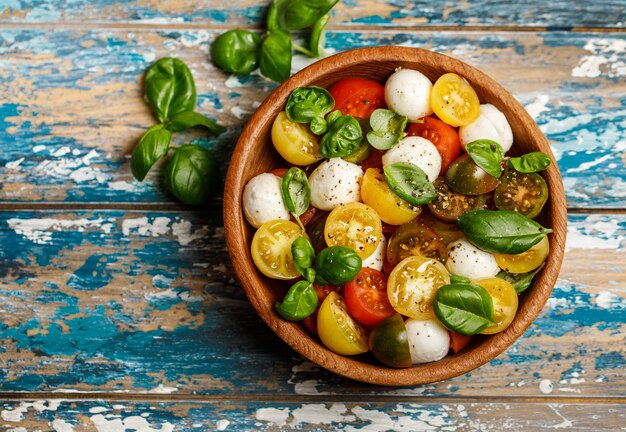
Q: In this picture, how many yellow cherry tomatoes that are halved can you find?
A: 9